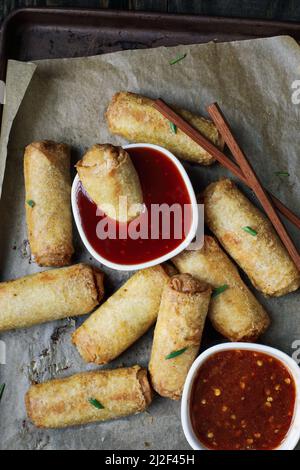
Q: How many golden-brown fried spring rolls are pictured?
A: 9